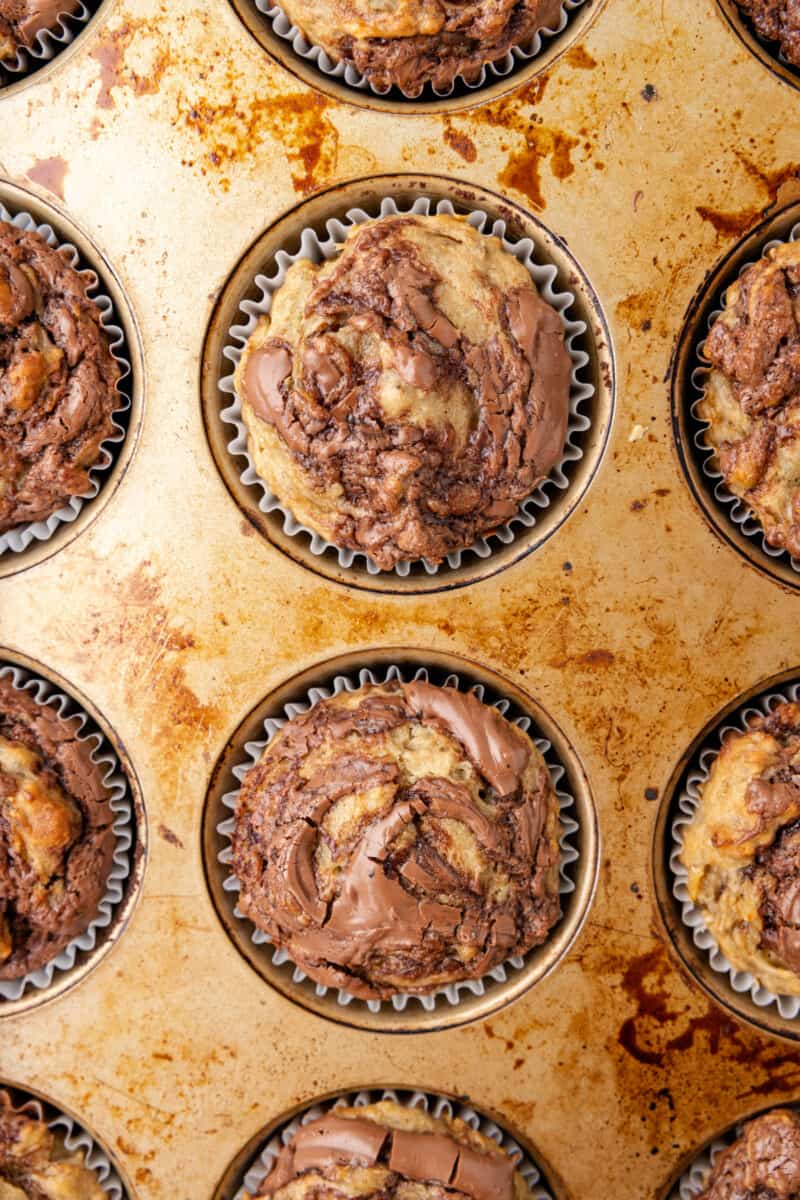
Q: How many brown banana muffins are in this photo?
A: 12